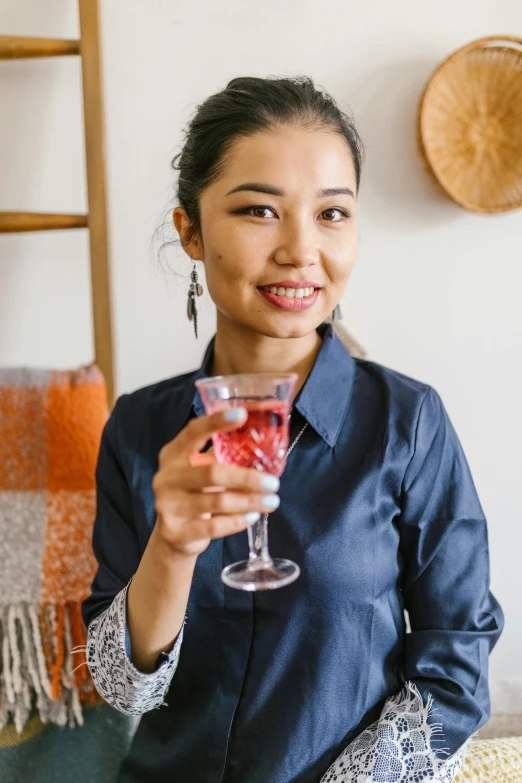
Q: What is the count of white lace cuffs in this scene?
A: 2